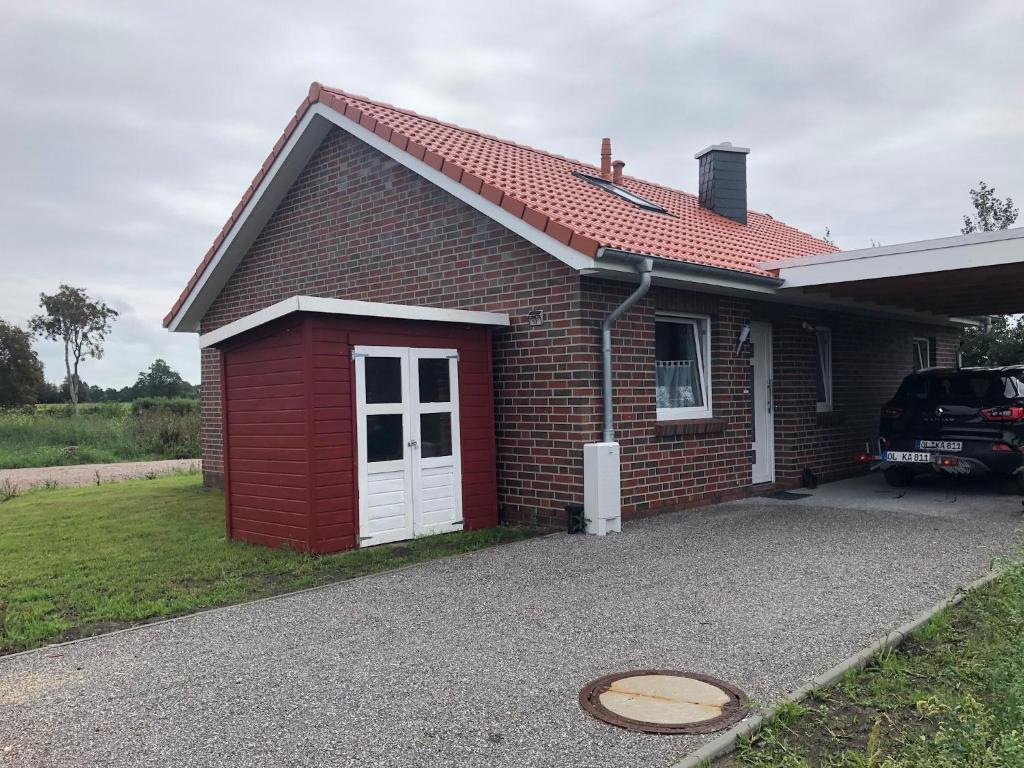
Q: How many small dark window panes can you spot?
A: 4